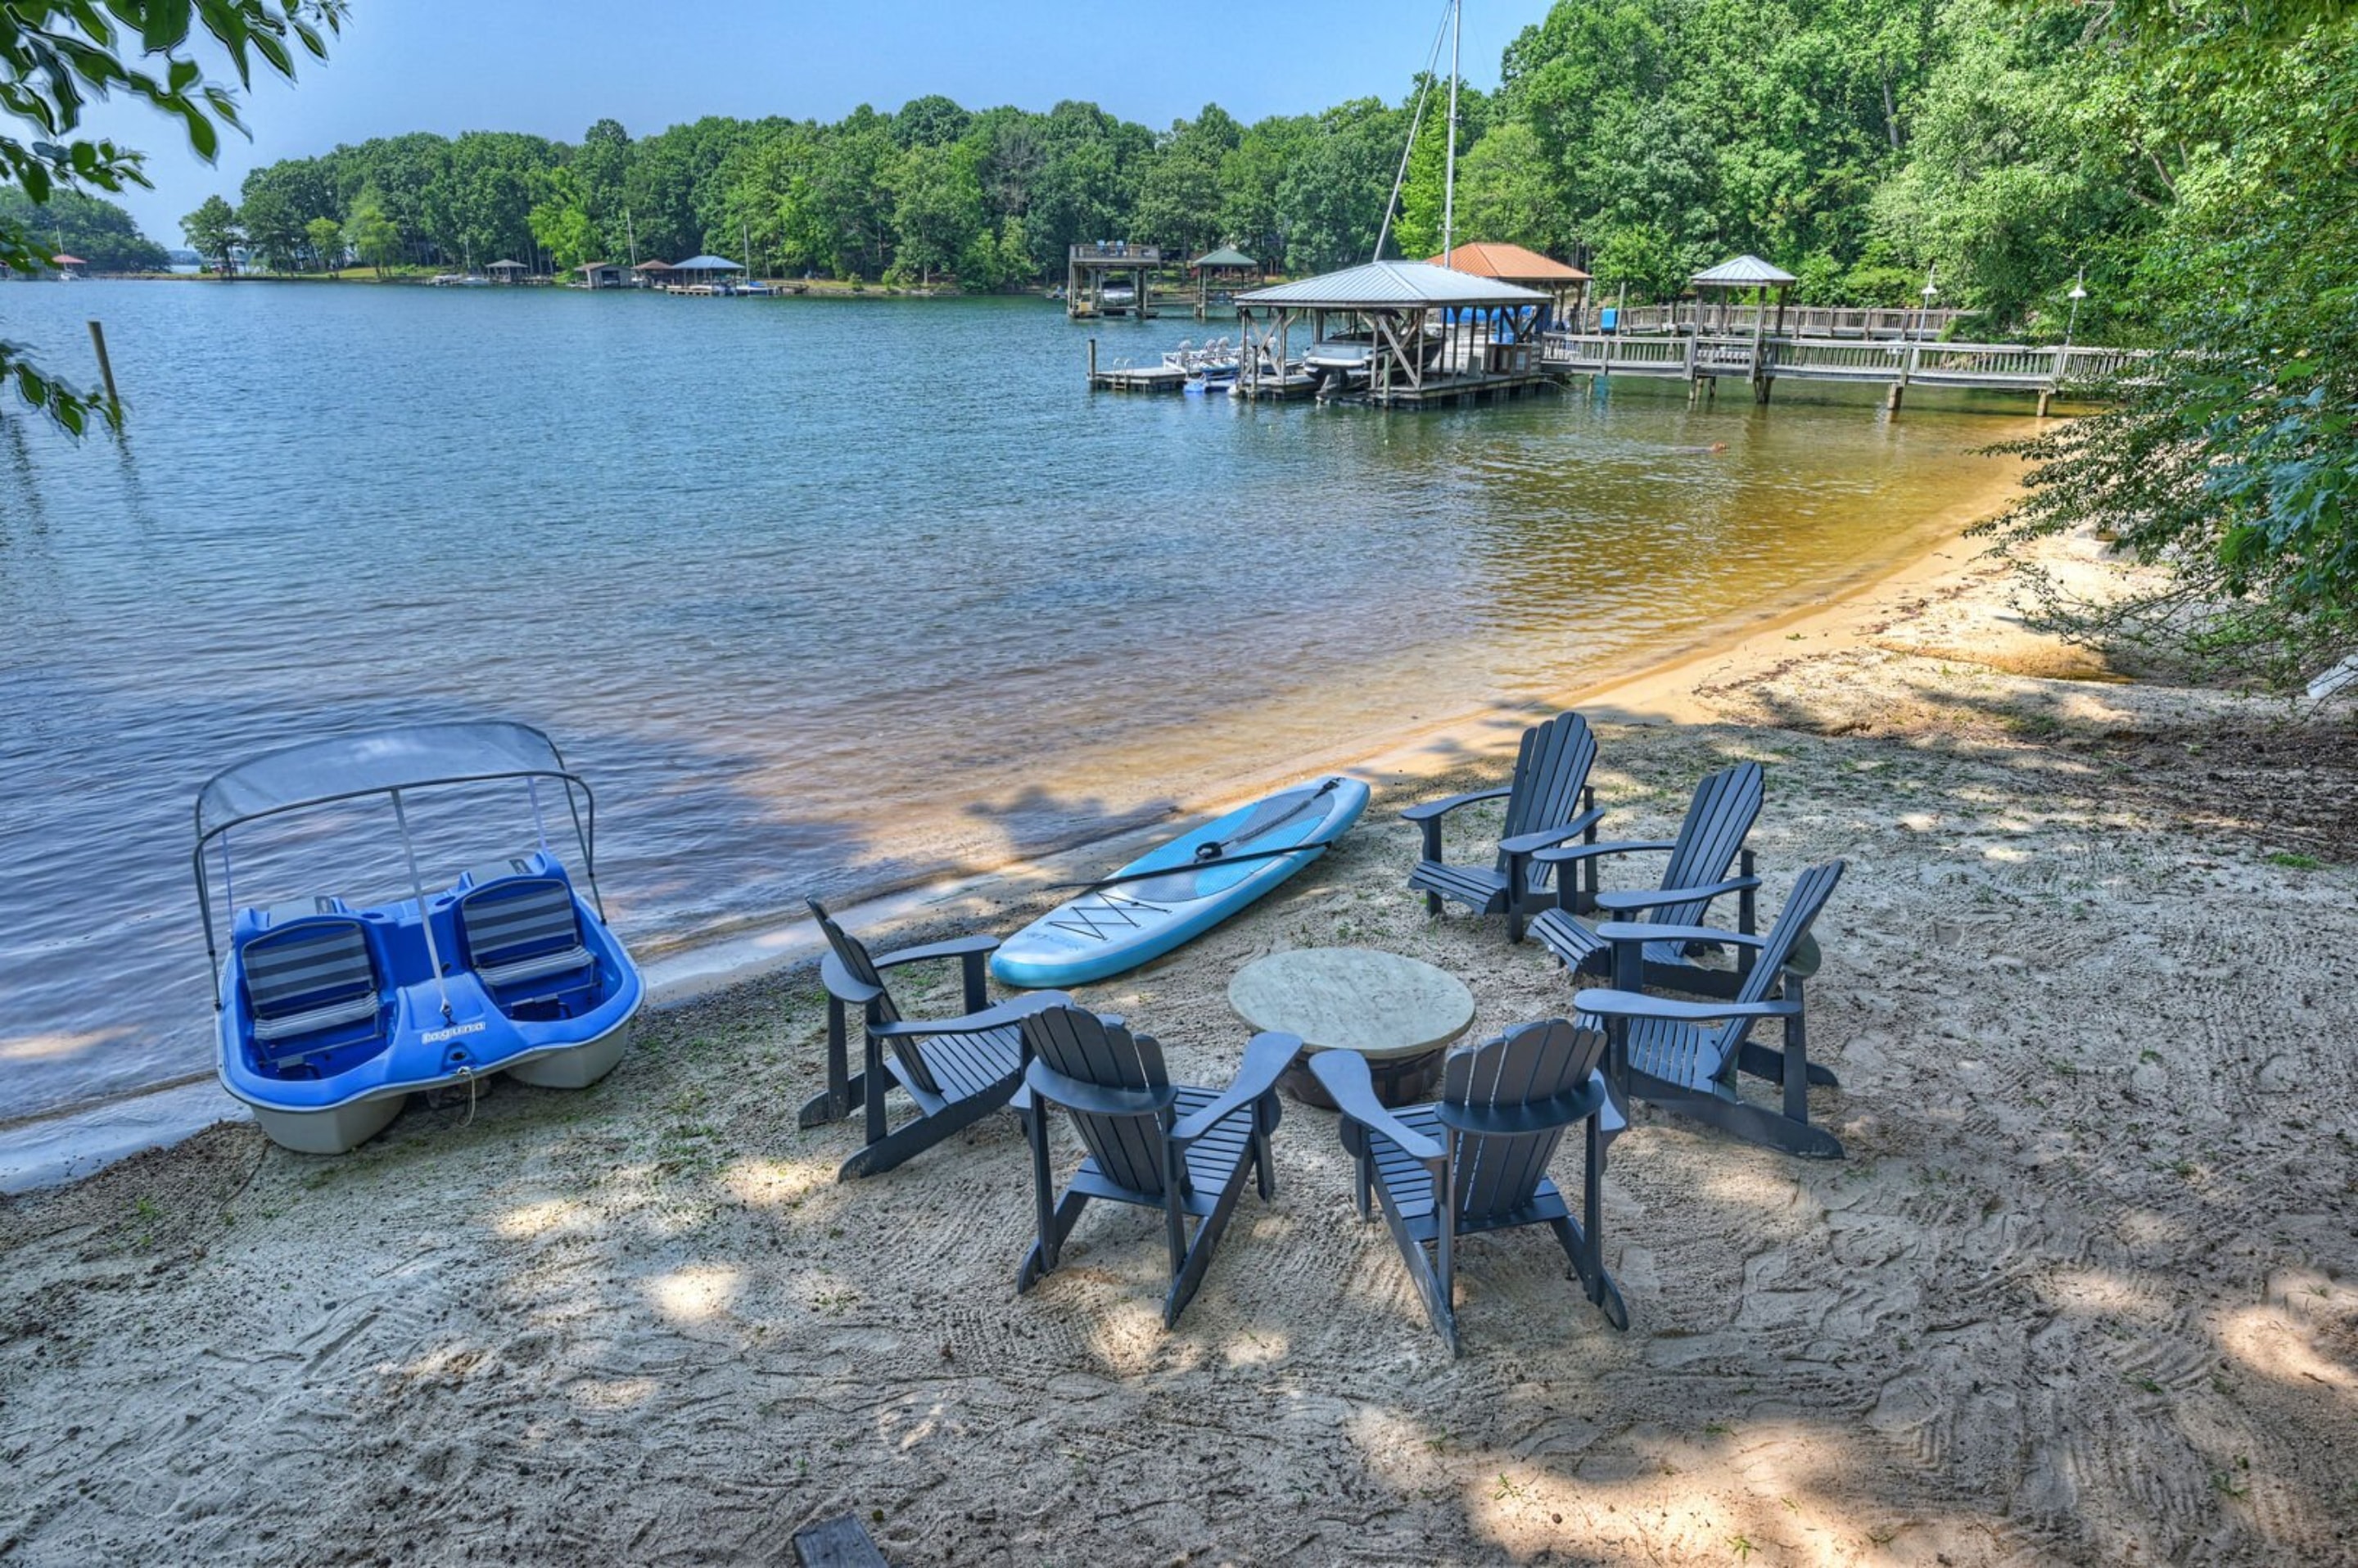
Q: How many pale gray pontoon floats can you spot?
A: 2